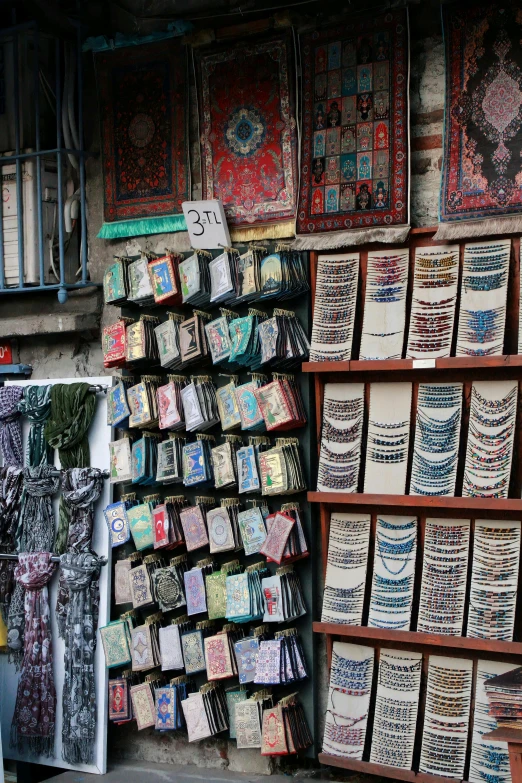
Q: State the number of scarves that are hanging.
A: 8